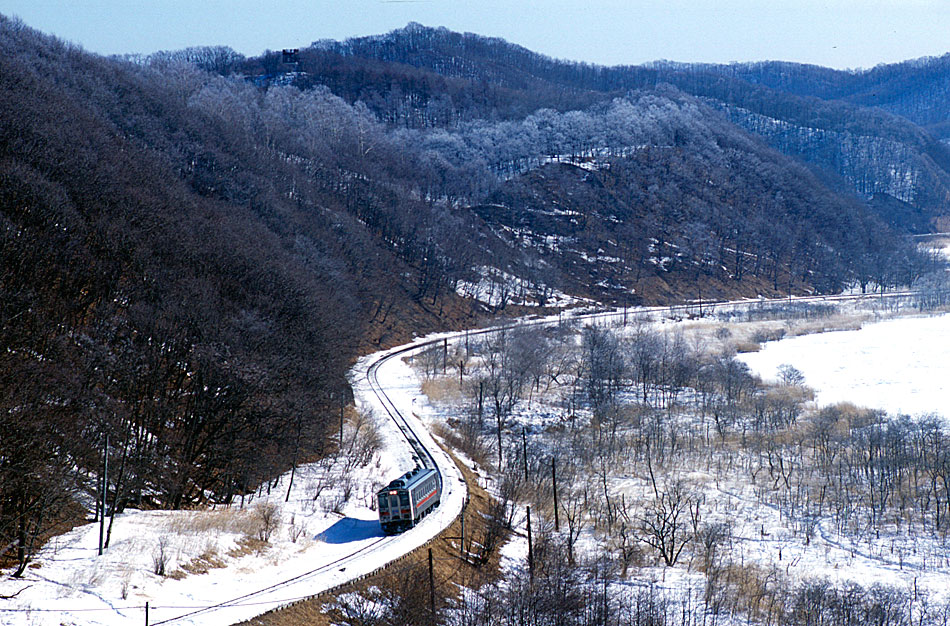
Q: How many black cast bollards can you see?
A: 0